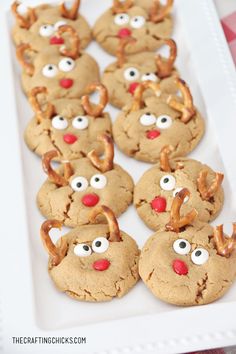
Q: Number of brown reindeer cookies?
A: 10